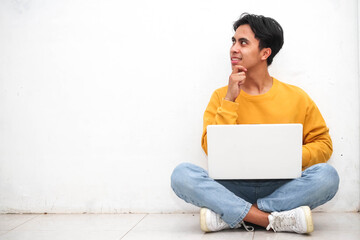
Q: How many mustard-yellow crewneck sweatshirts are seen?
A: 1